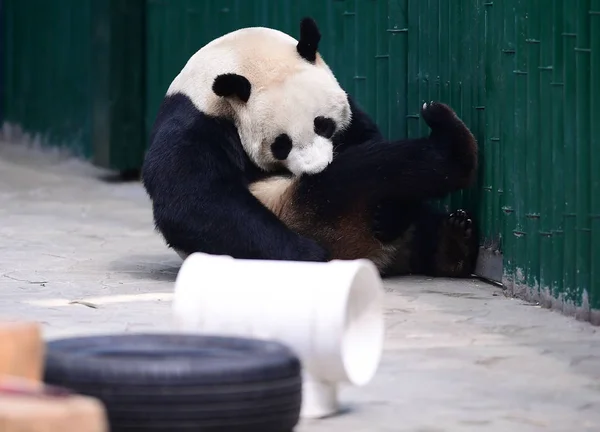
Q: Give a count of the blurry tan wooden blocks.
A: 2